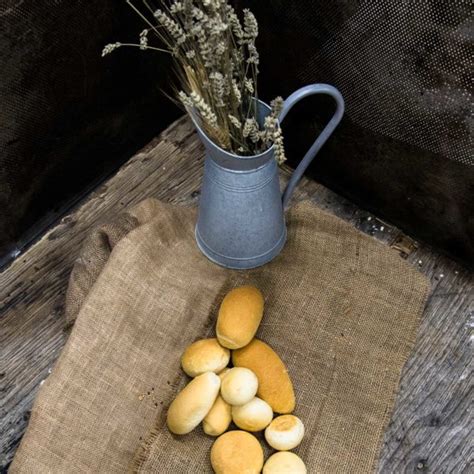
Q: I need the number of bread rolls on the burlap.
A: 10